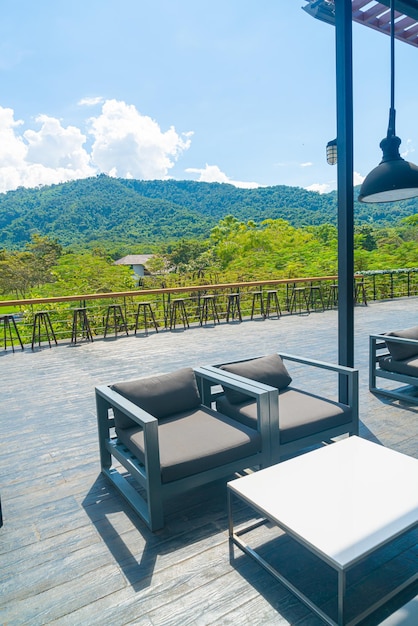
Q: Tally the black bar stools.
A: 14